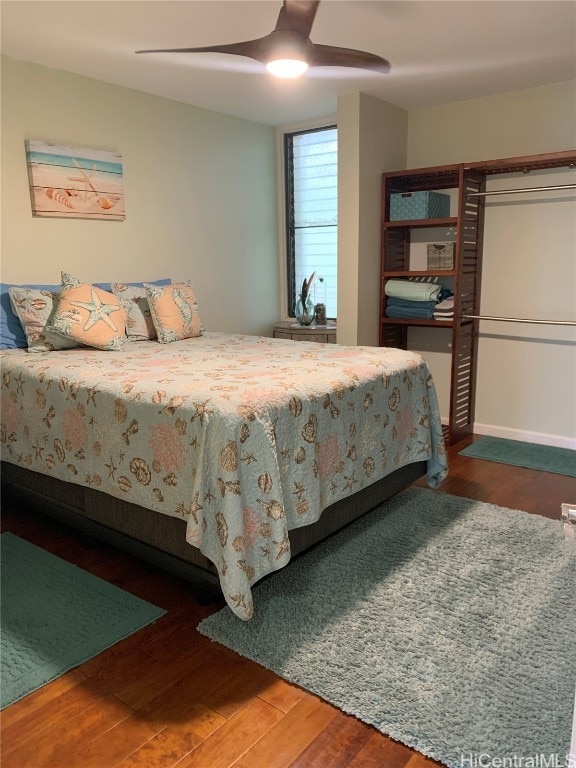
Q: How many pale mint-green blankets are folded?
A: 1